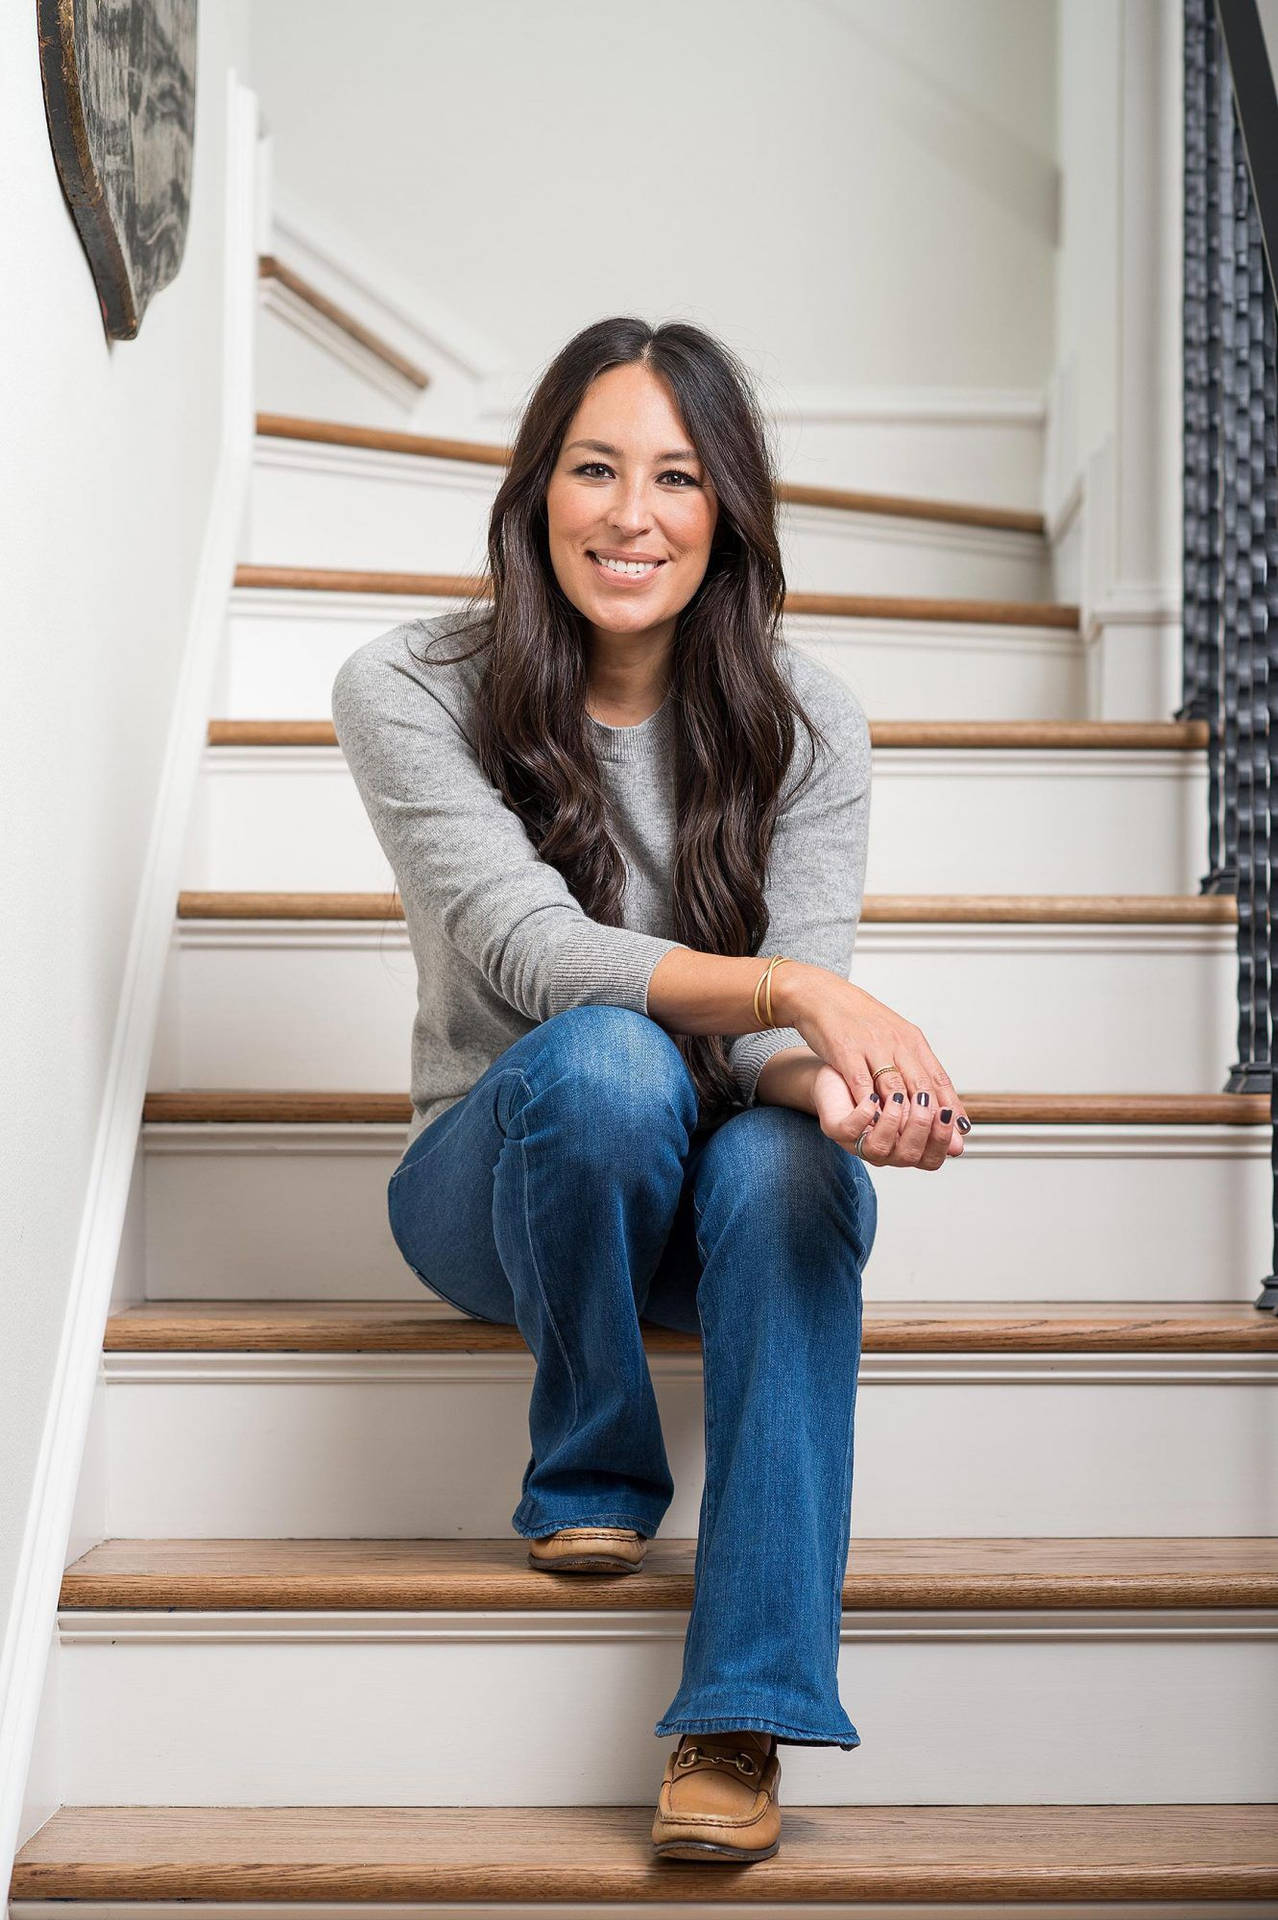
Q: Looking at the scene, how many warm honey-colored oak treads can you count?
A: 9